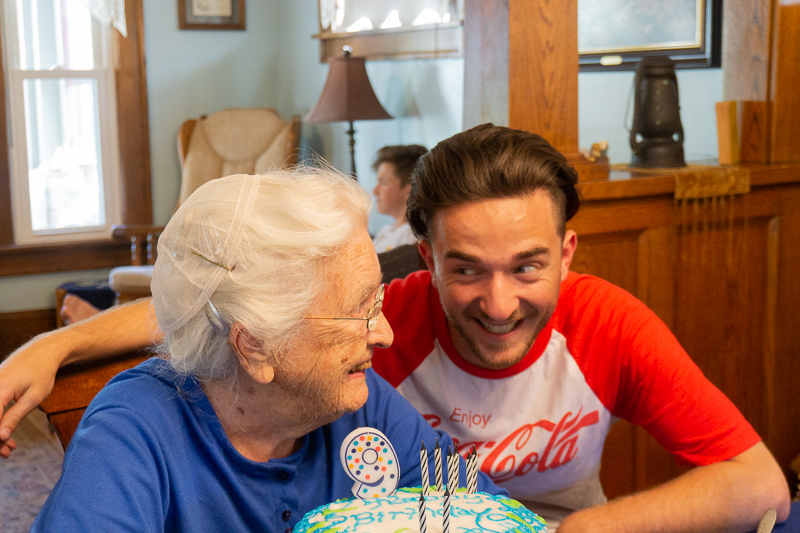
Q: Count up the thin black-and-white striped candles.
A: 8